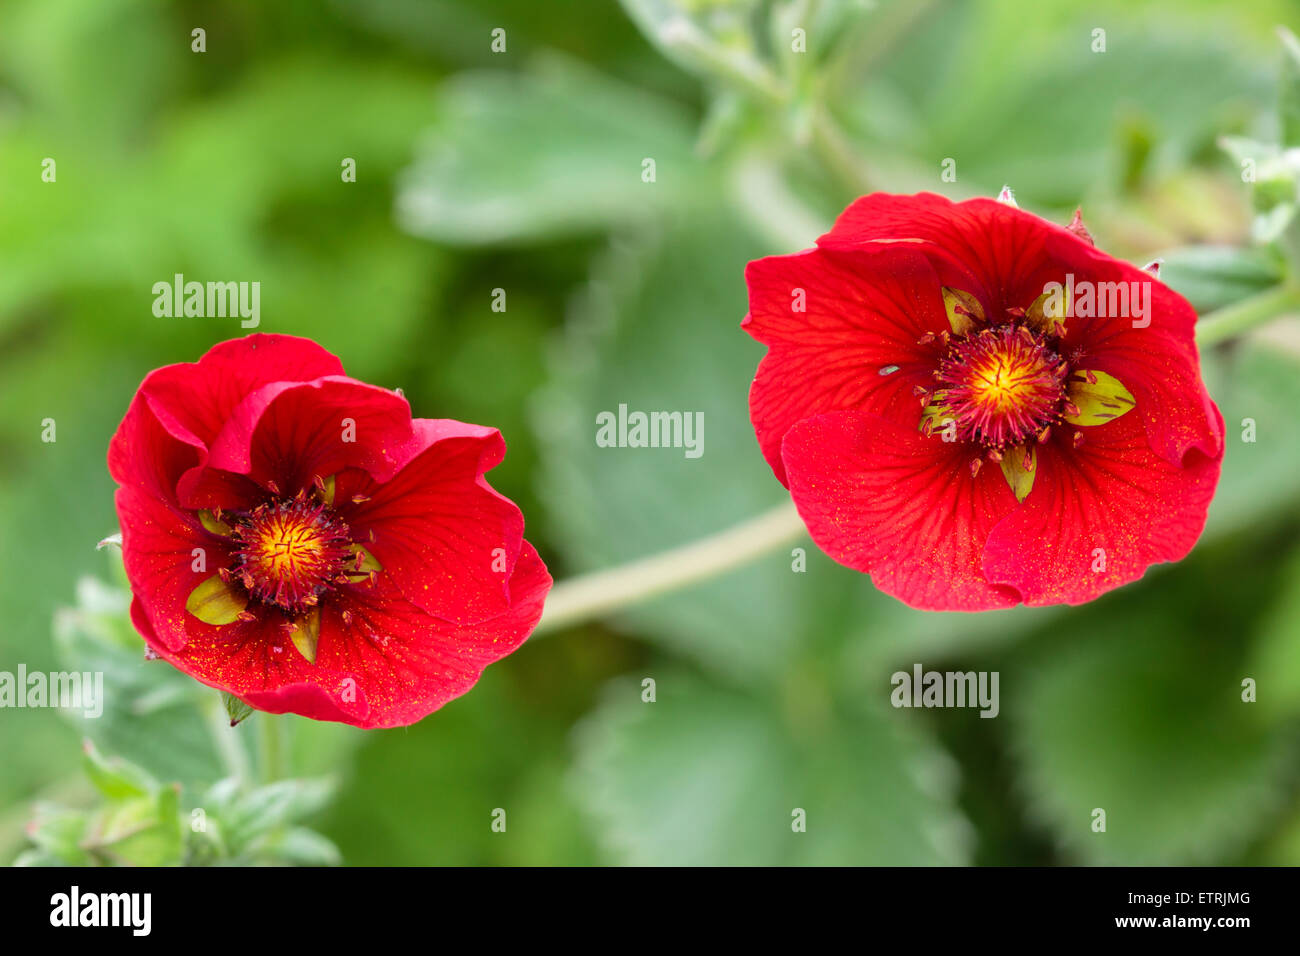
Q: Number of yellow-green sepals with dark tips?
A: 10